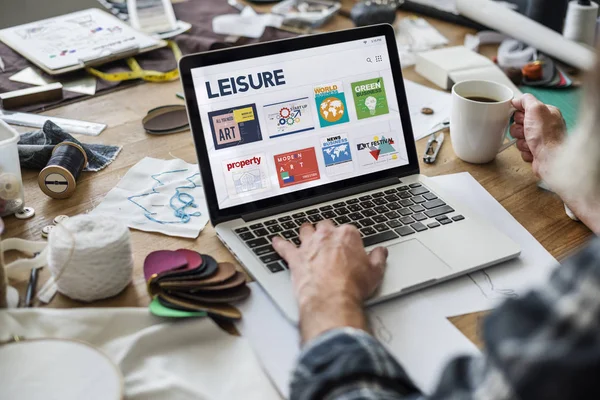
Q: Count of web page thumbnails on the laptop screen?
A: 8